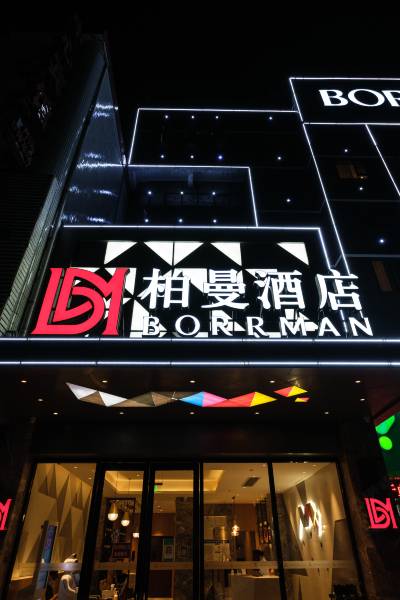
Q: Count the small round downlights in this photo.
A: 12